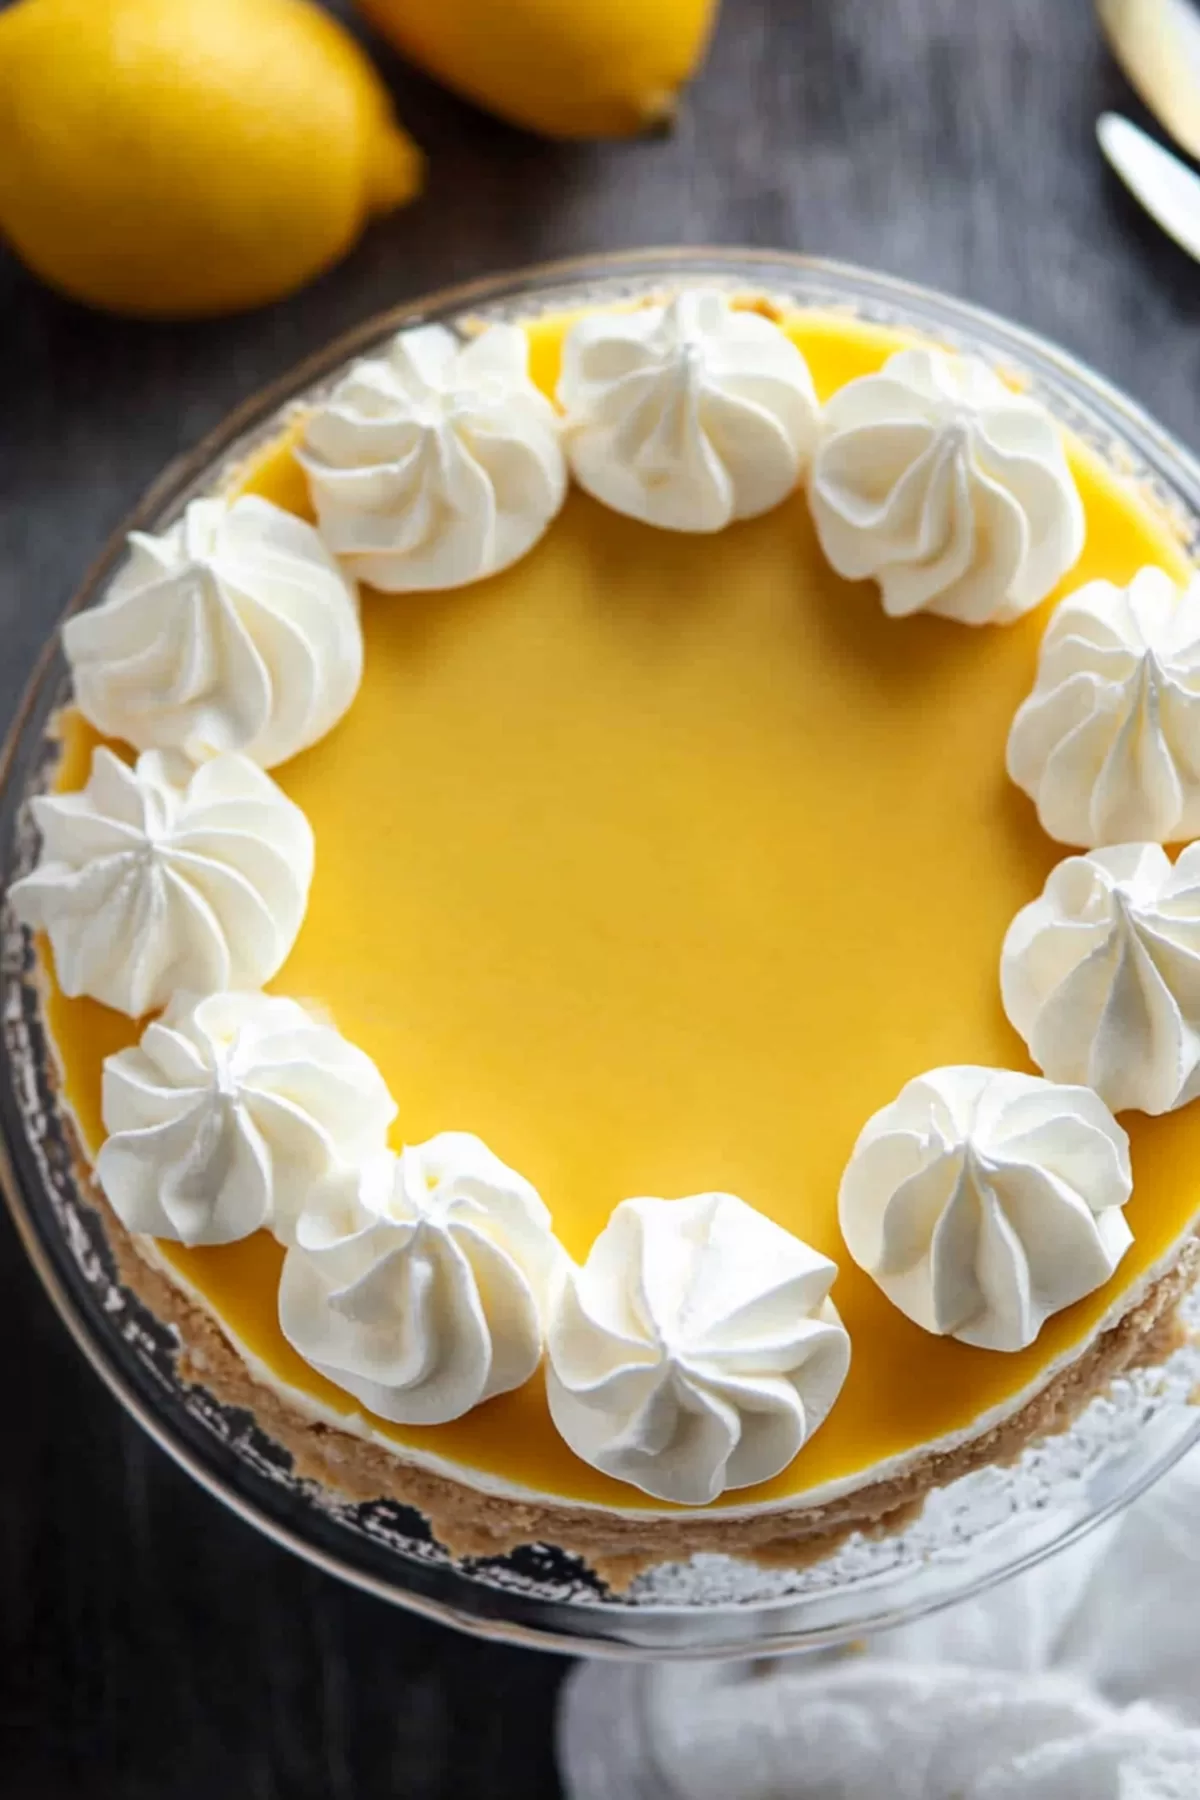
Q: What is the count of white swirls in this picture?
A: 11